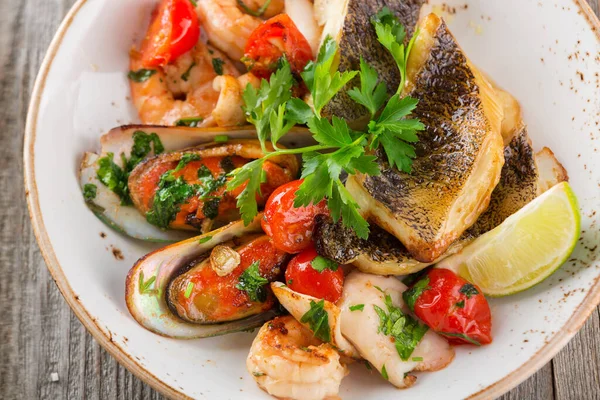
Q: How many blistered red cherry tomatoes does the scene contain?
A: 5